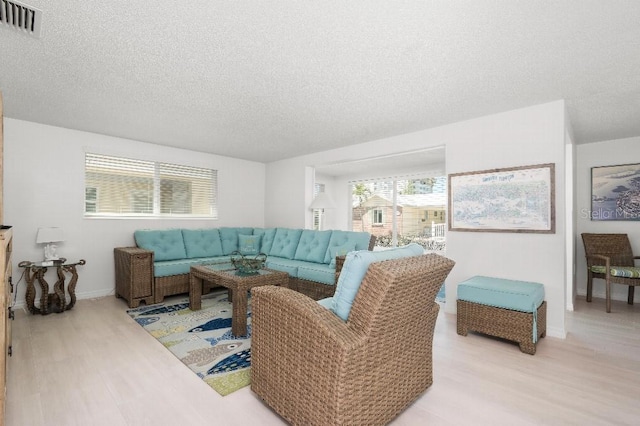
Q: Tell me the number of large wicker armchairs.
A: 1